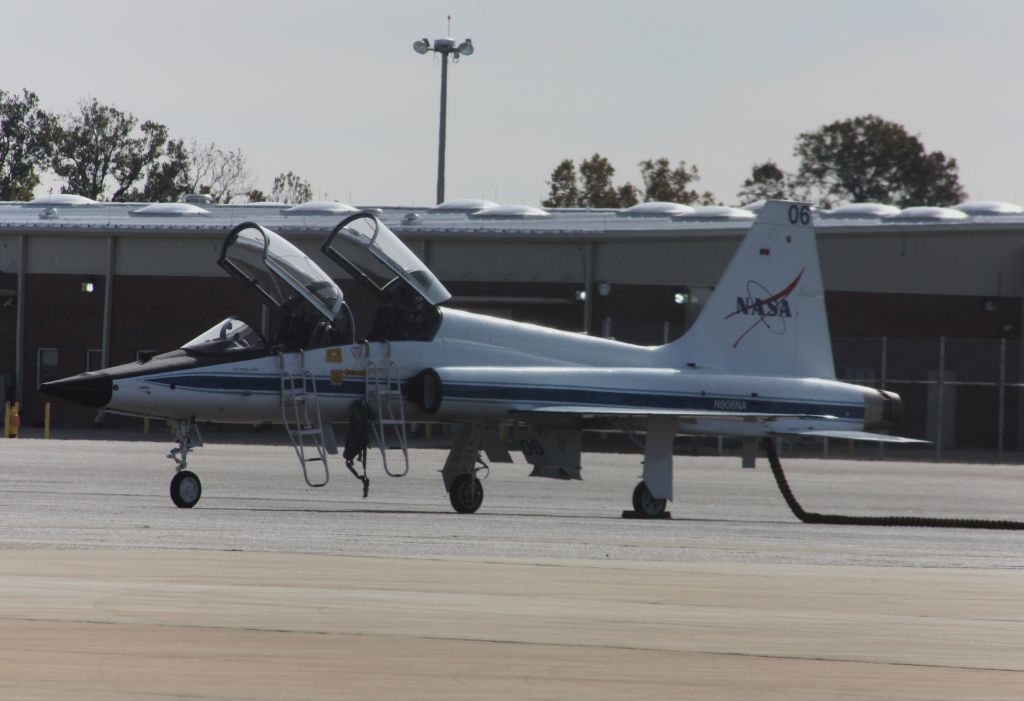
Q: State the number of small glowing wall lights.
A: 3